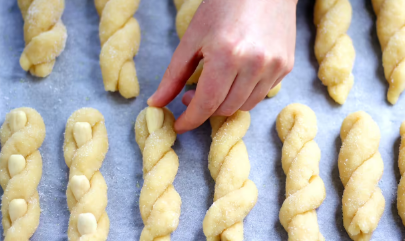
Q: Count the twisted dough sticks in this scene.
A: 13